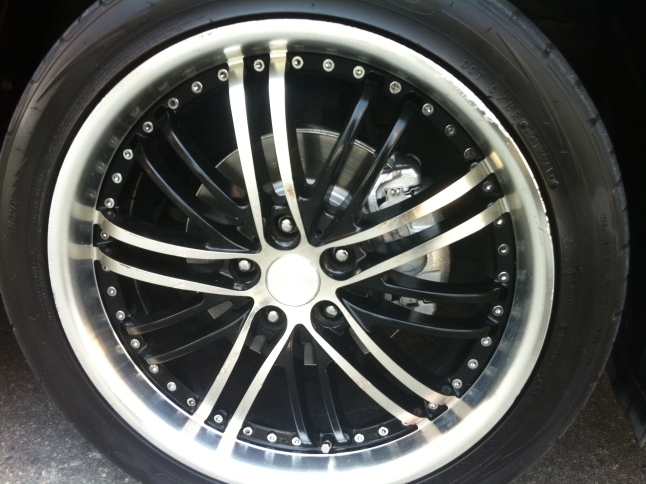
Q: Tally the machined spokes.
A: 10